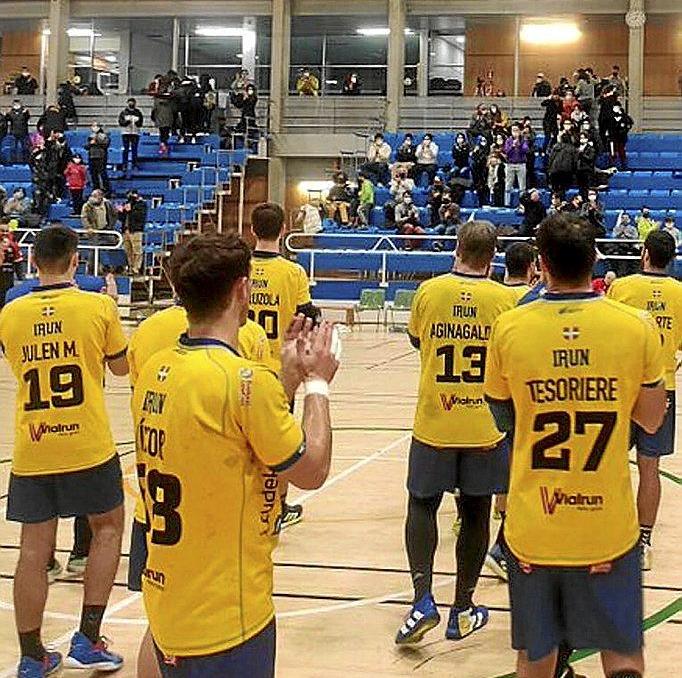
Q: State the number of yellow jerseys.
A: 8